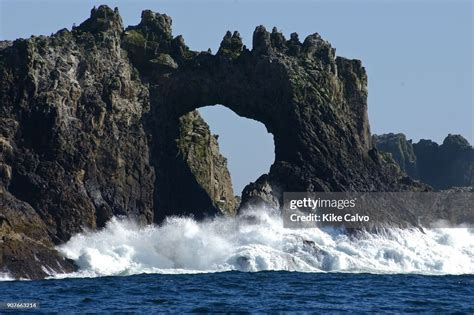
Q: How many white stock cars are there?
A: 0